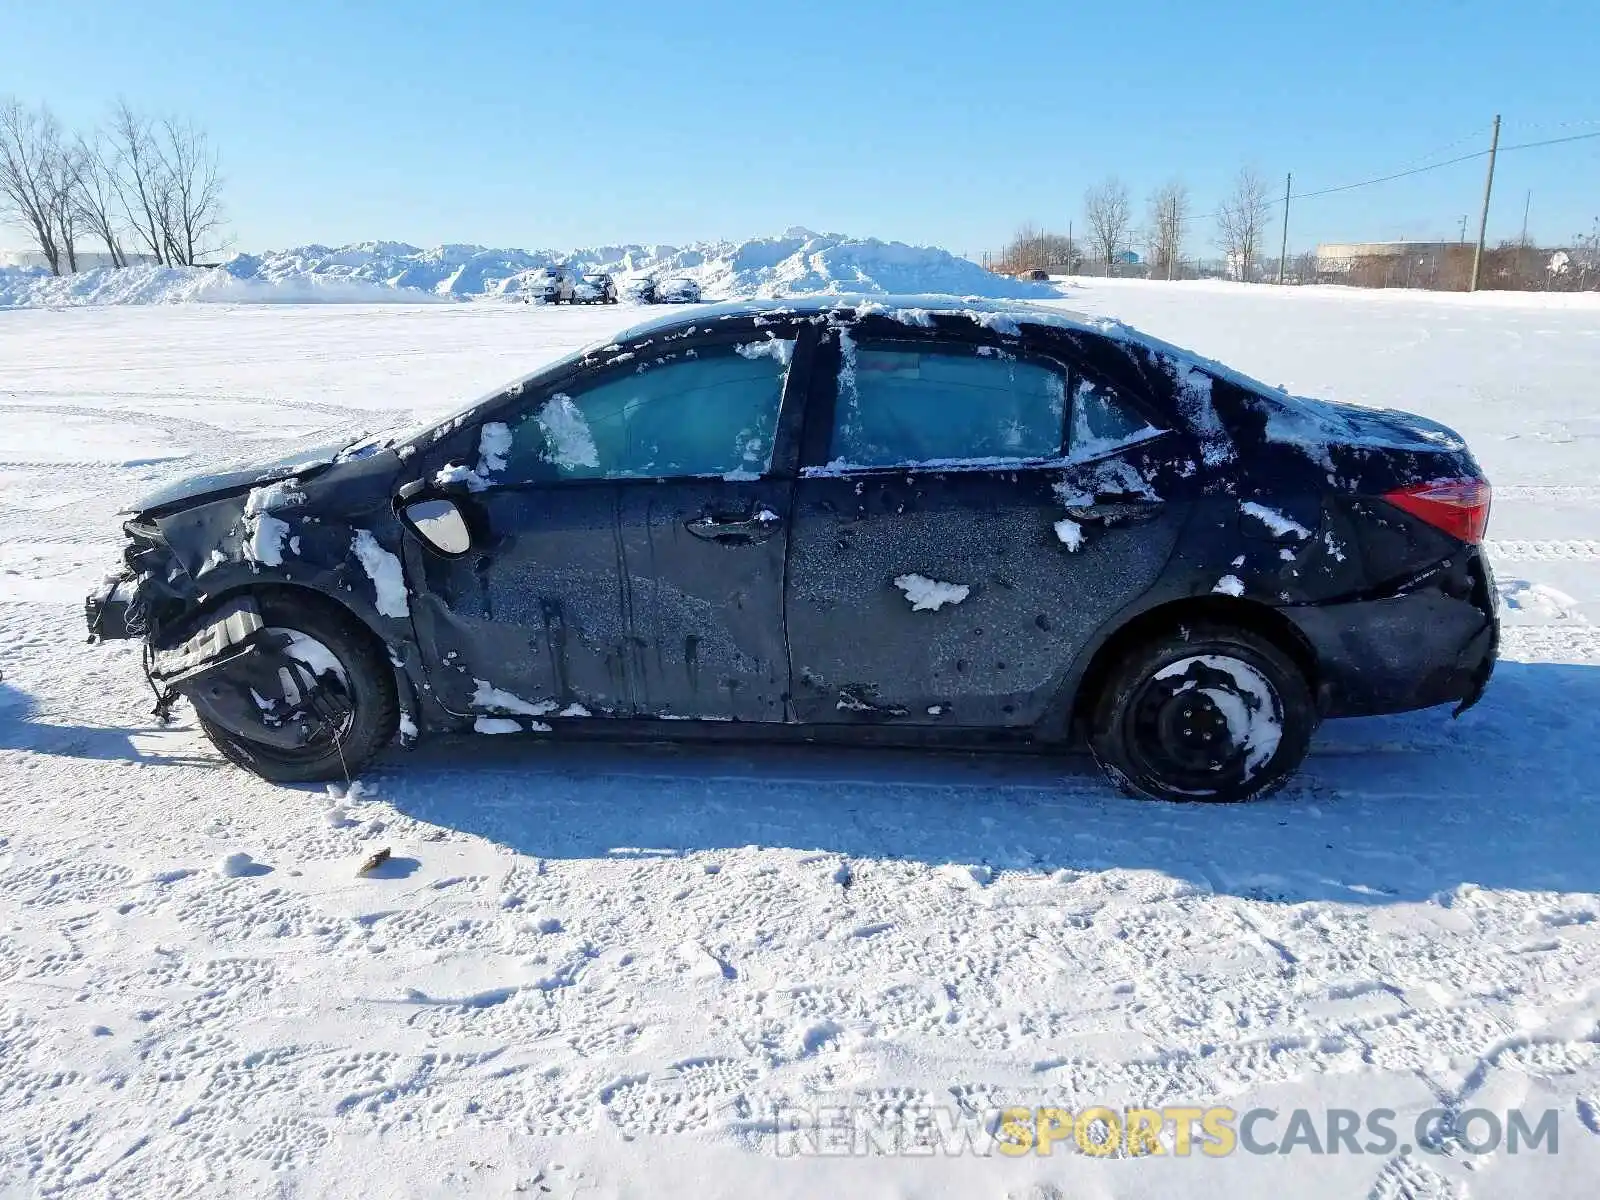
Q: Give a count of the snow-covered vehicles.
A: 5